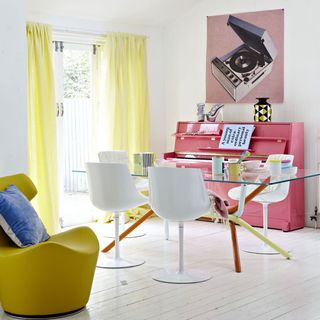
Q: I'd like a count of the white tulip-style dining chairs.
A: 4